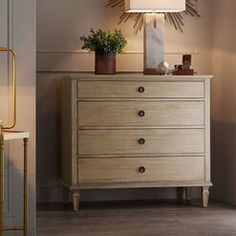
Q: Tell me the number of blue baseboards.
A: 0